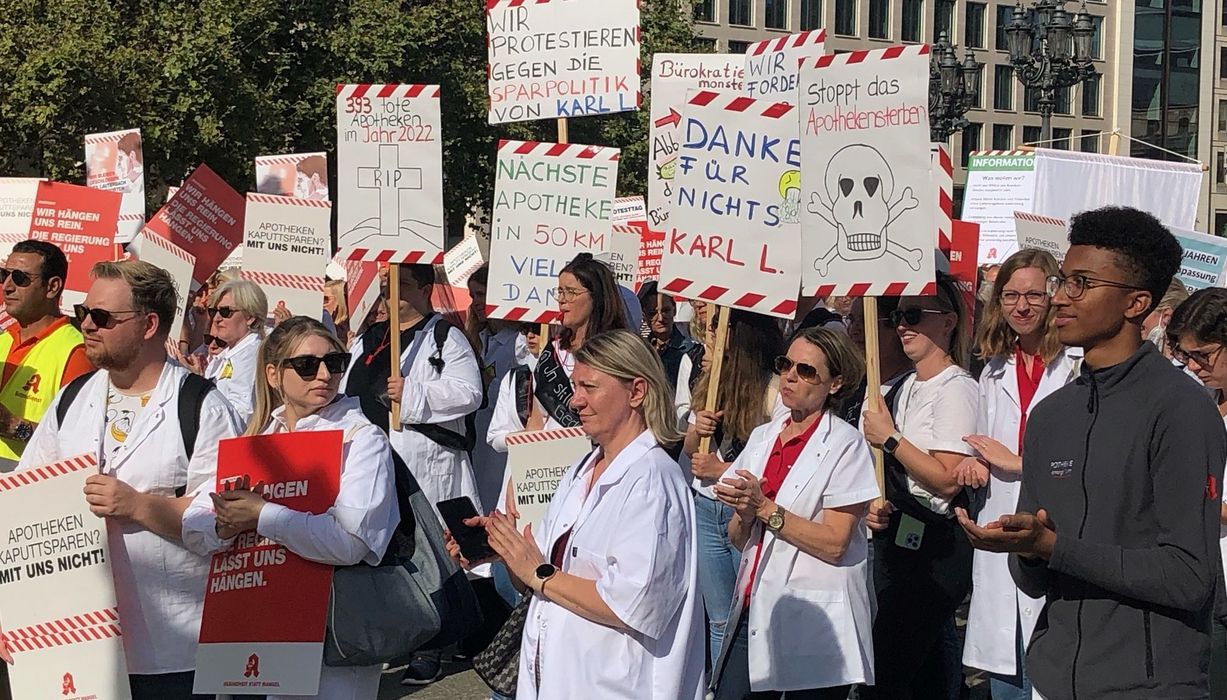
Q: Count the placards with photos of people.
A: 2